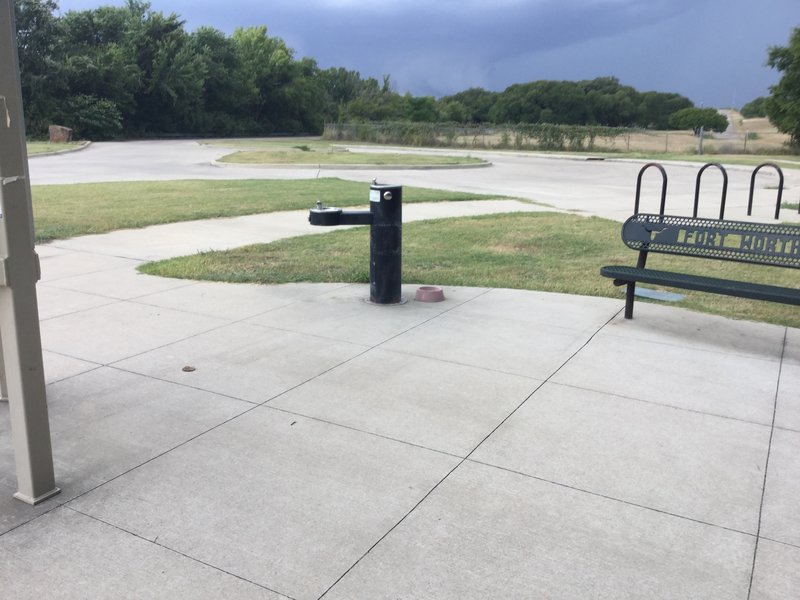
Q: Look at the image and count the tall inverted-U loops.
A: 3